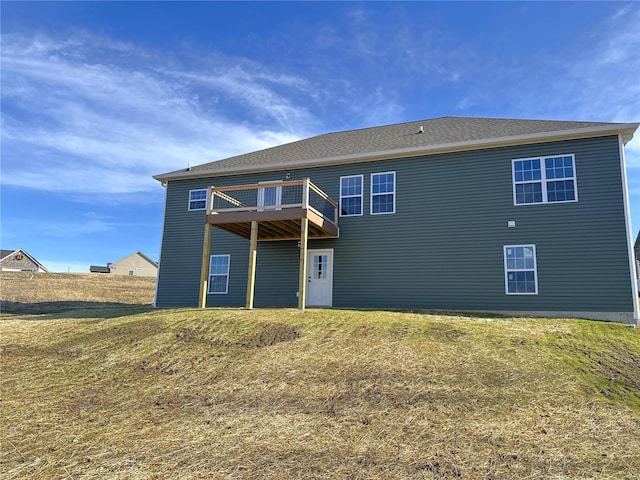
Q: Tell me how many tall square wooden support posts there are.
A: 3